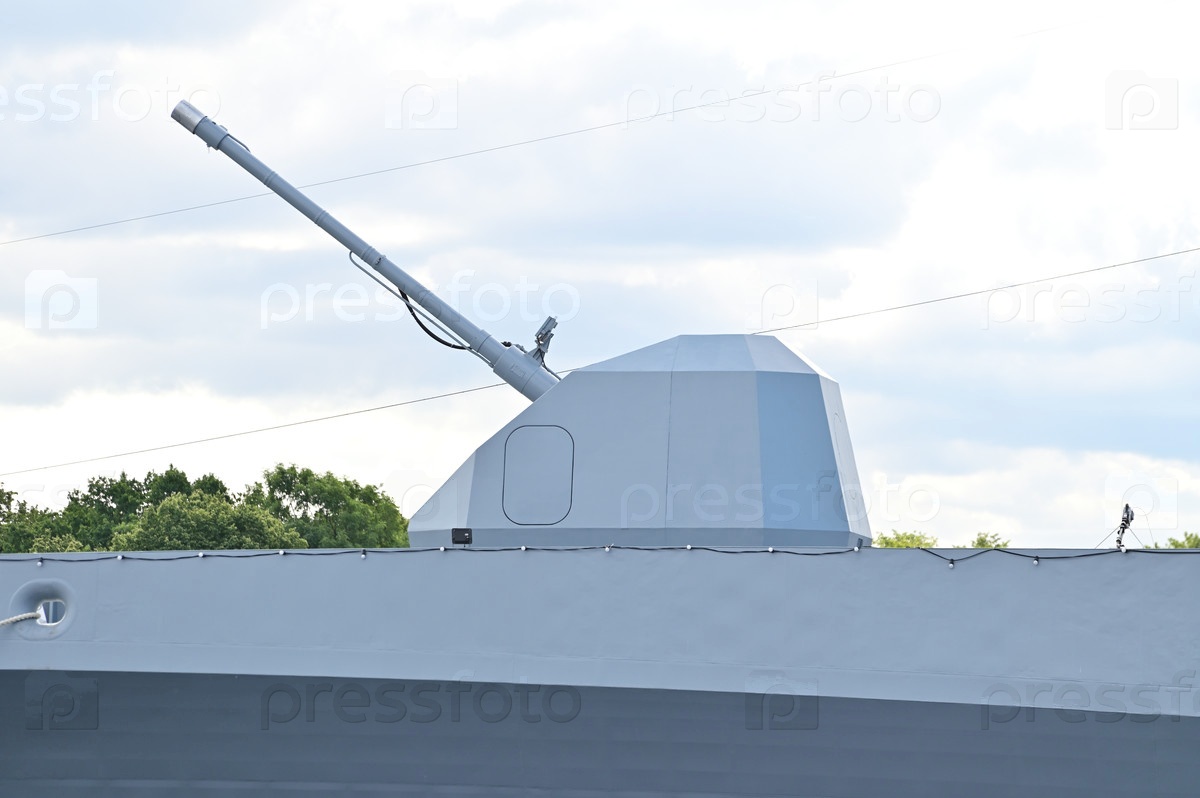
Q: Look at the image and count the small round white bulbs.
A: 14